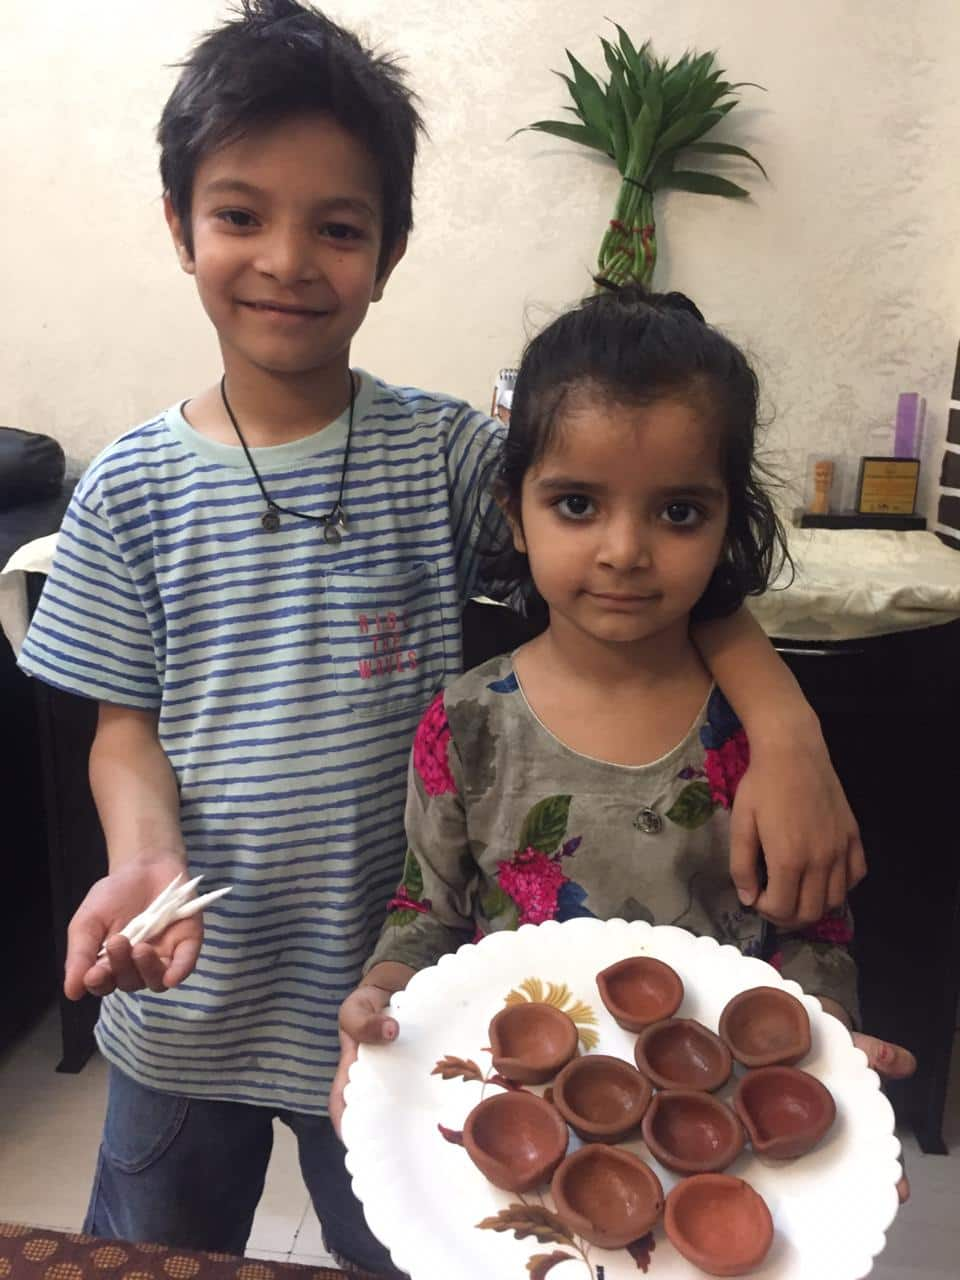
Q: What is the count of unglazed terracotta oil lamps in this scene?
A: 10